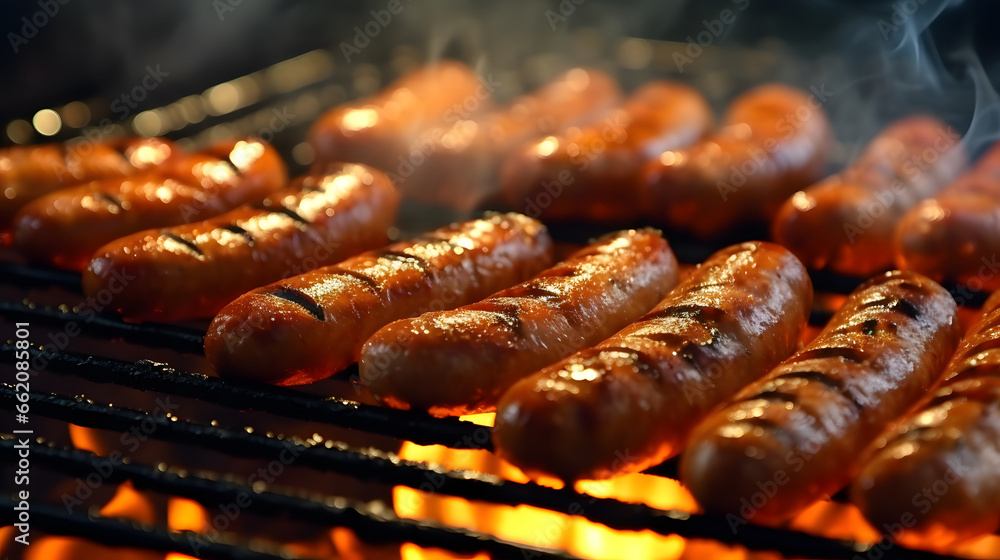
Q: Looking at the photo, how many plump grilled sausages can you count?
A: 14